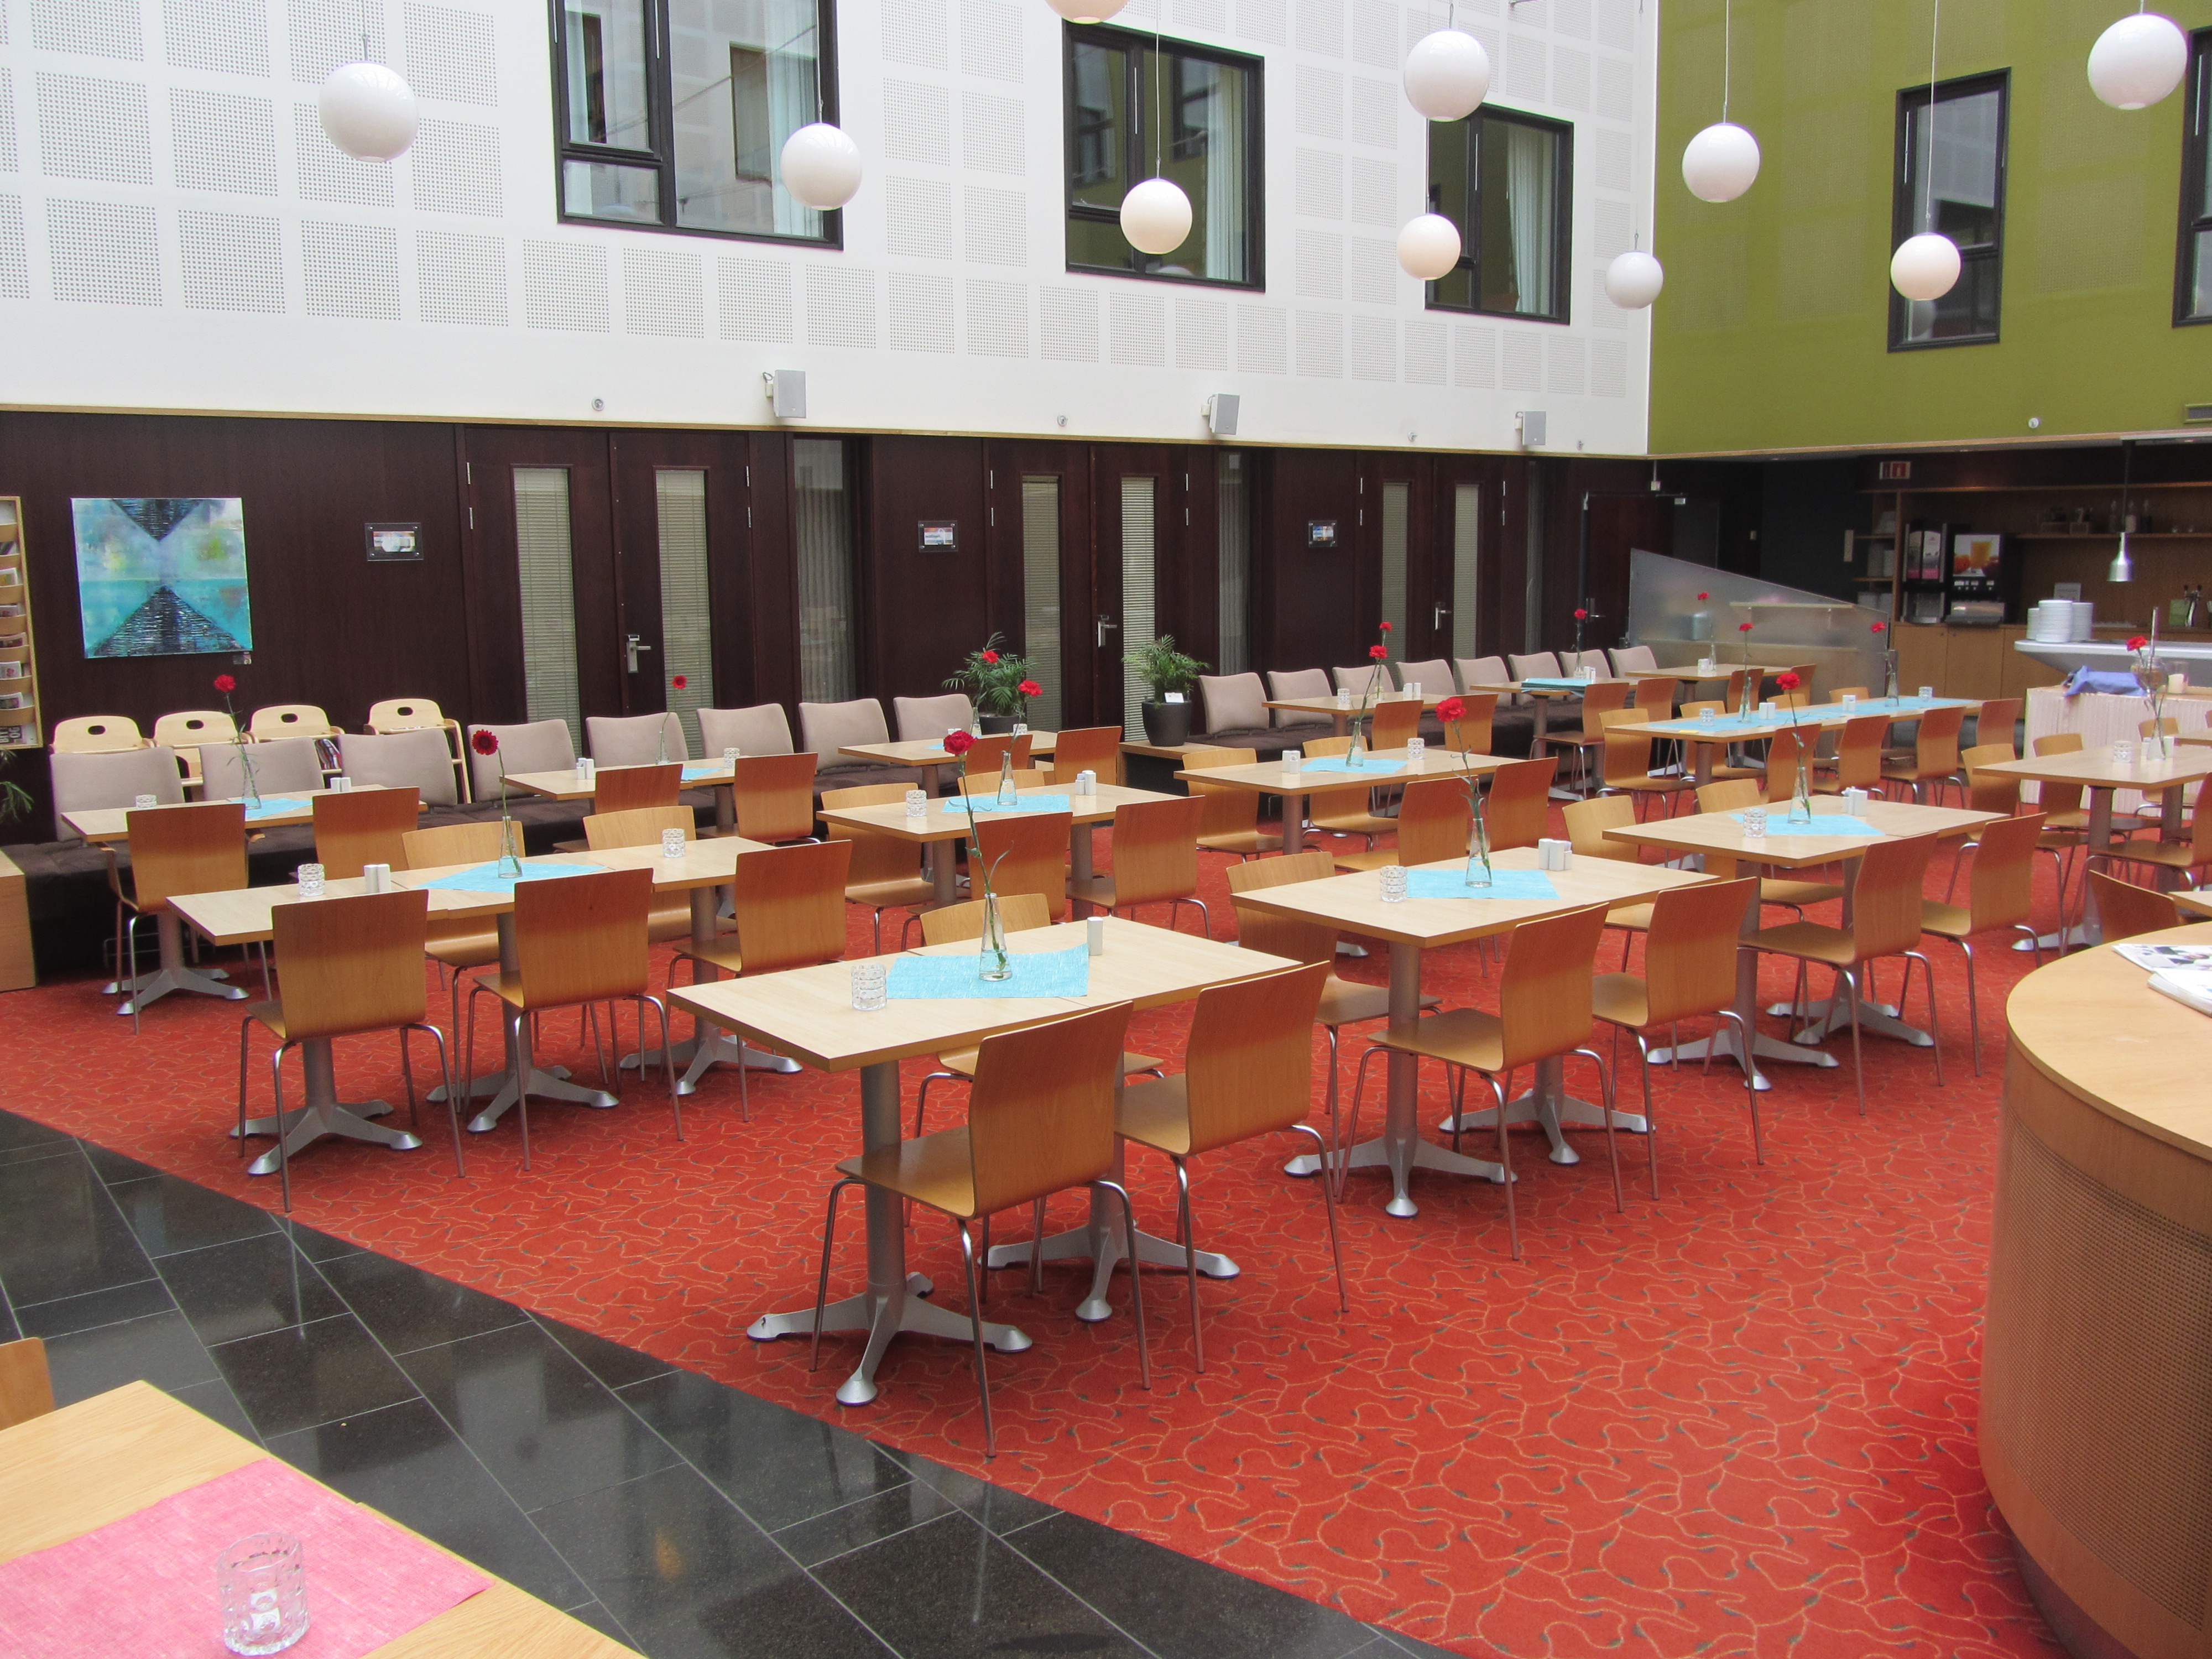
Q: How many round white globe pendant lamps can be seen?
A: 10